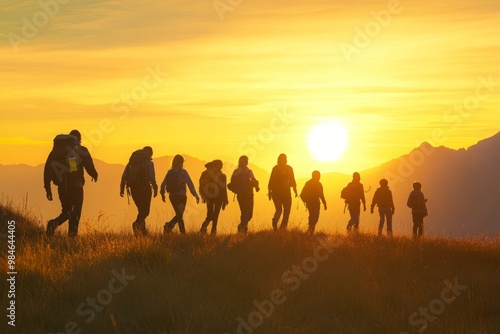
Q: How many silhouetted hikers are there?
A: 10